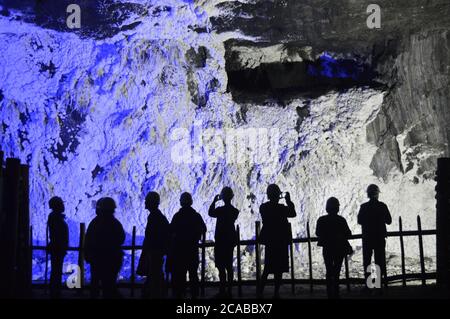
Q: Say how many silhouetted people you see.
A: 8